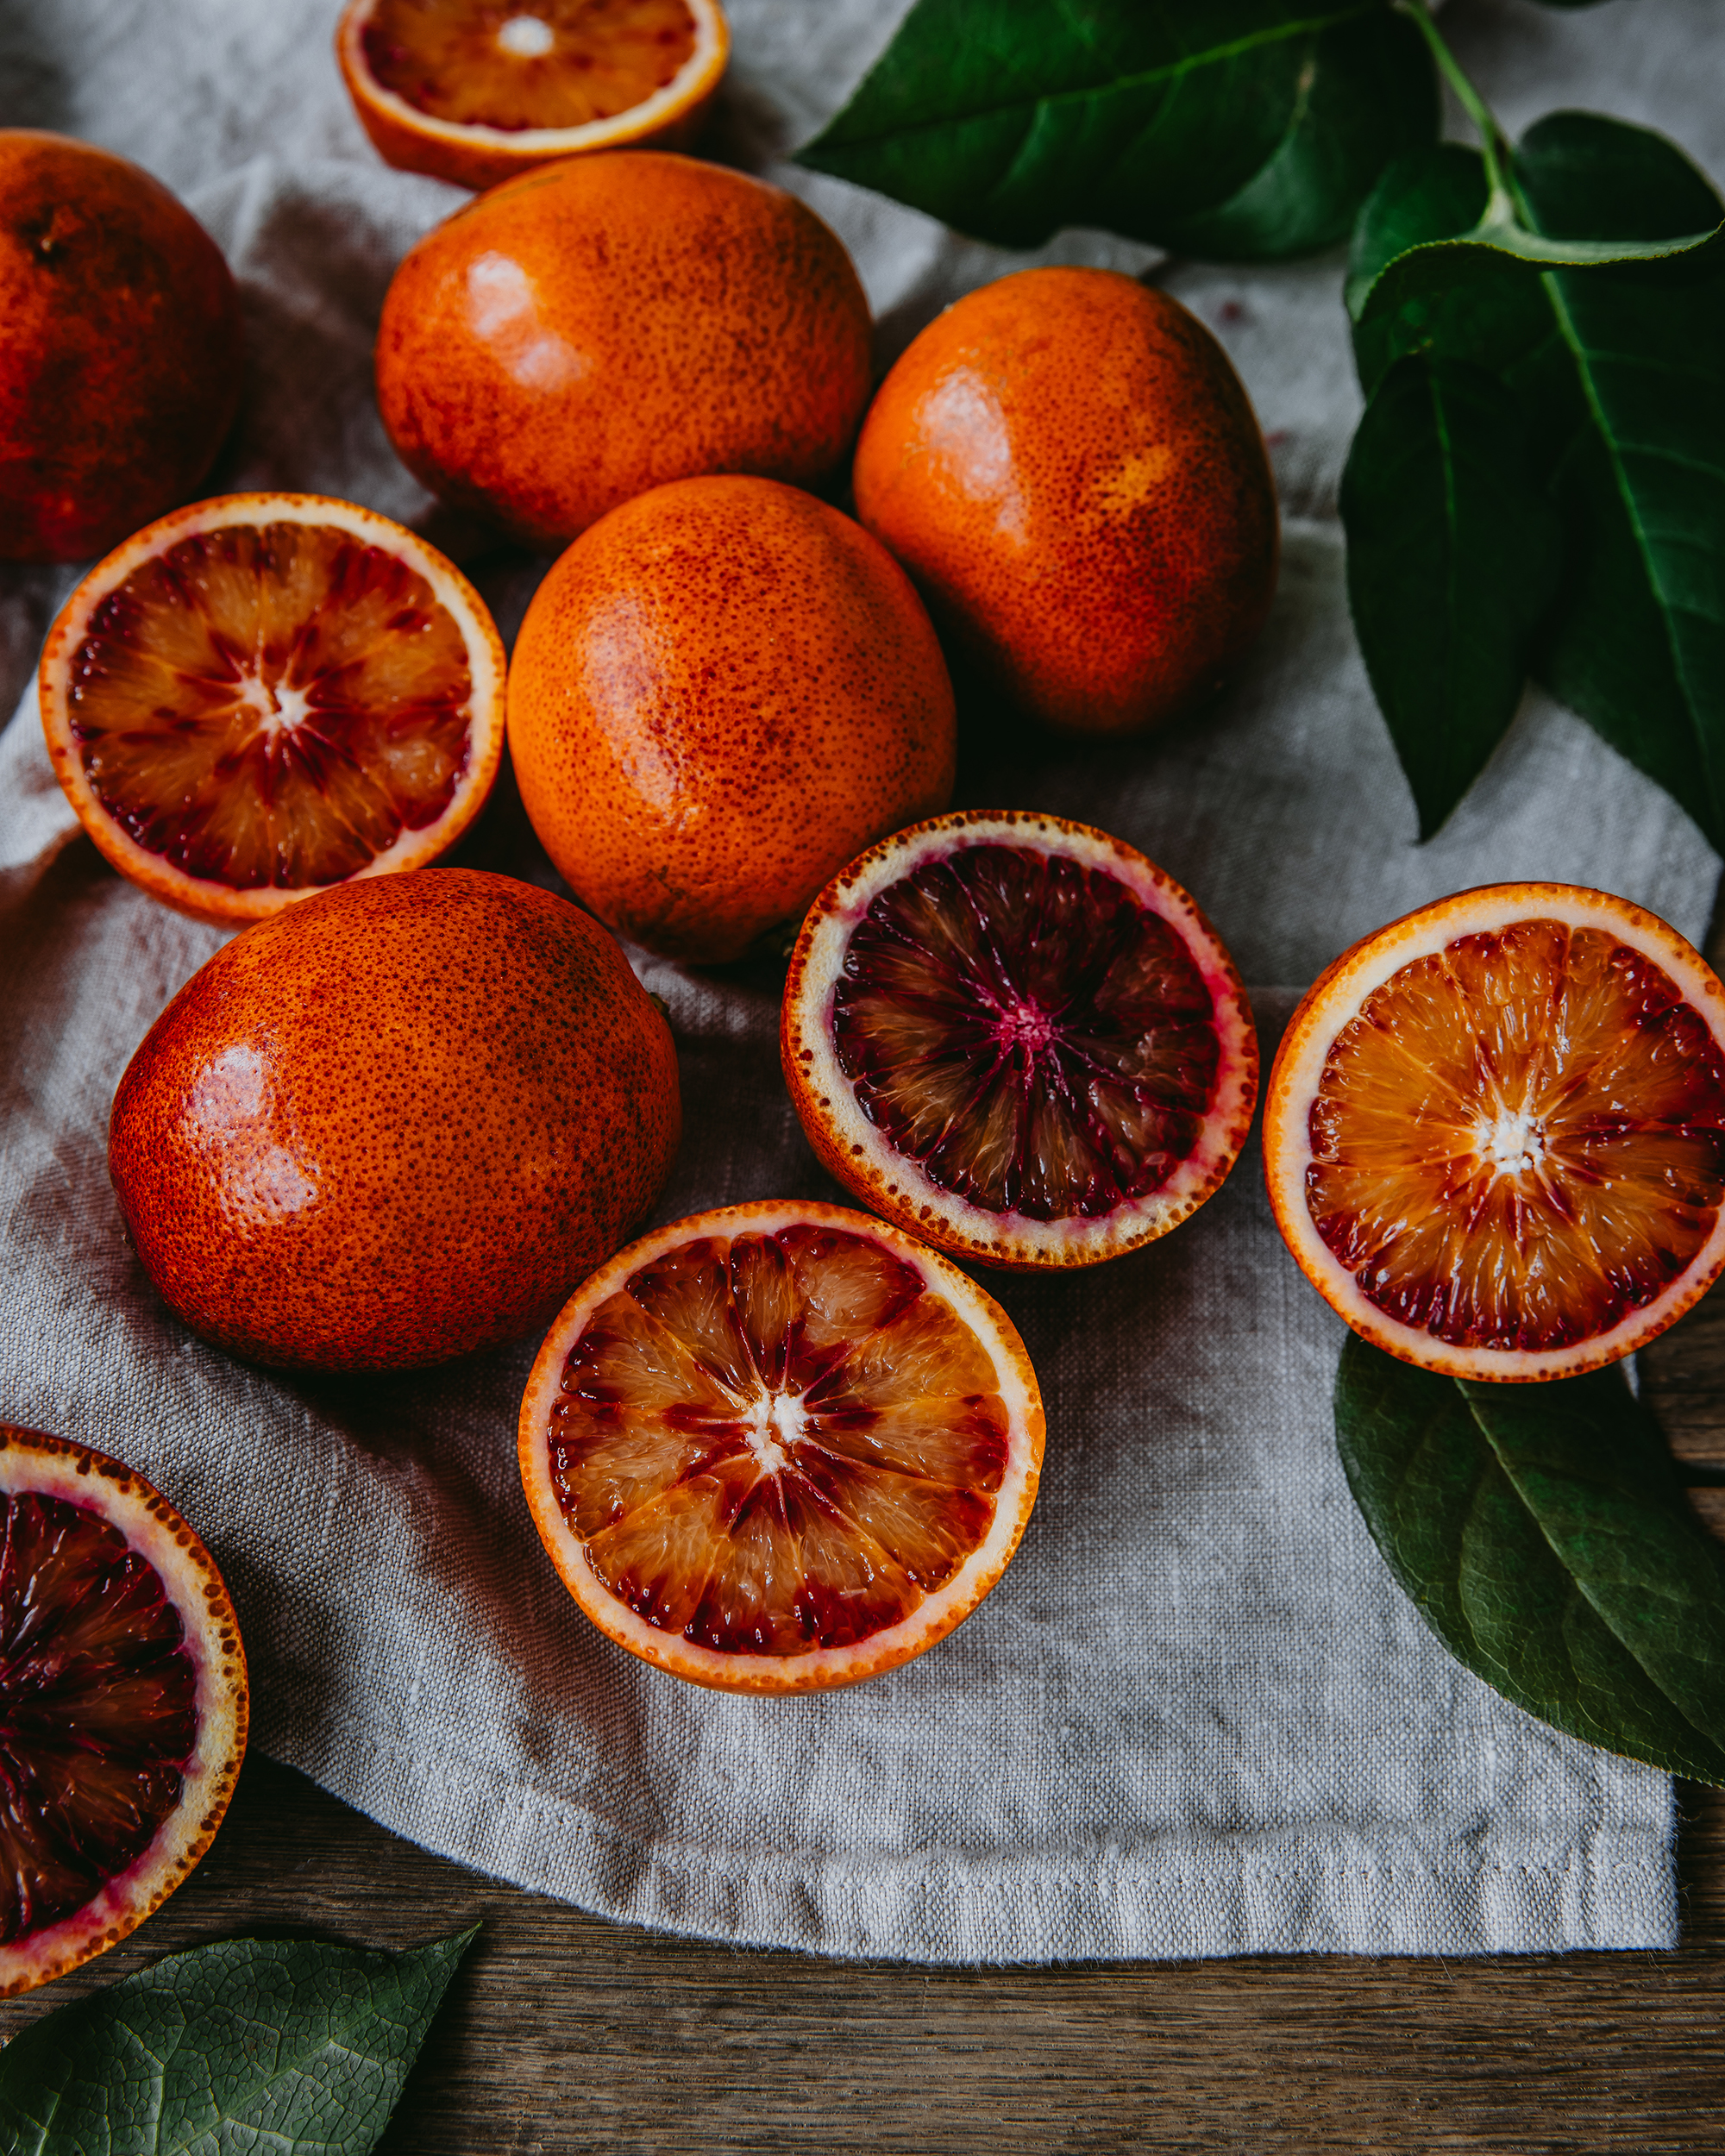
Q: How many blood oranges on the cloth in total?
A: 11